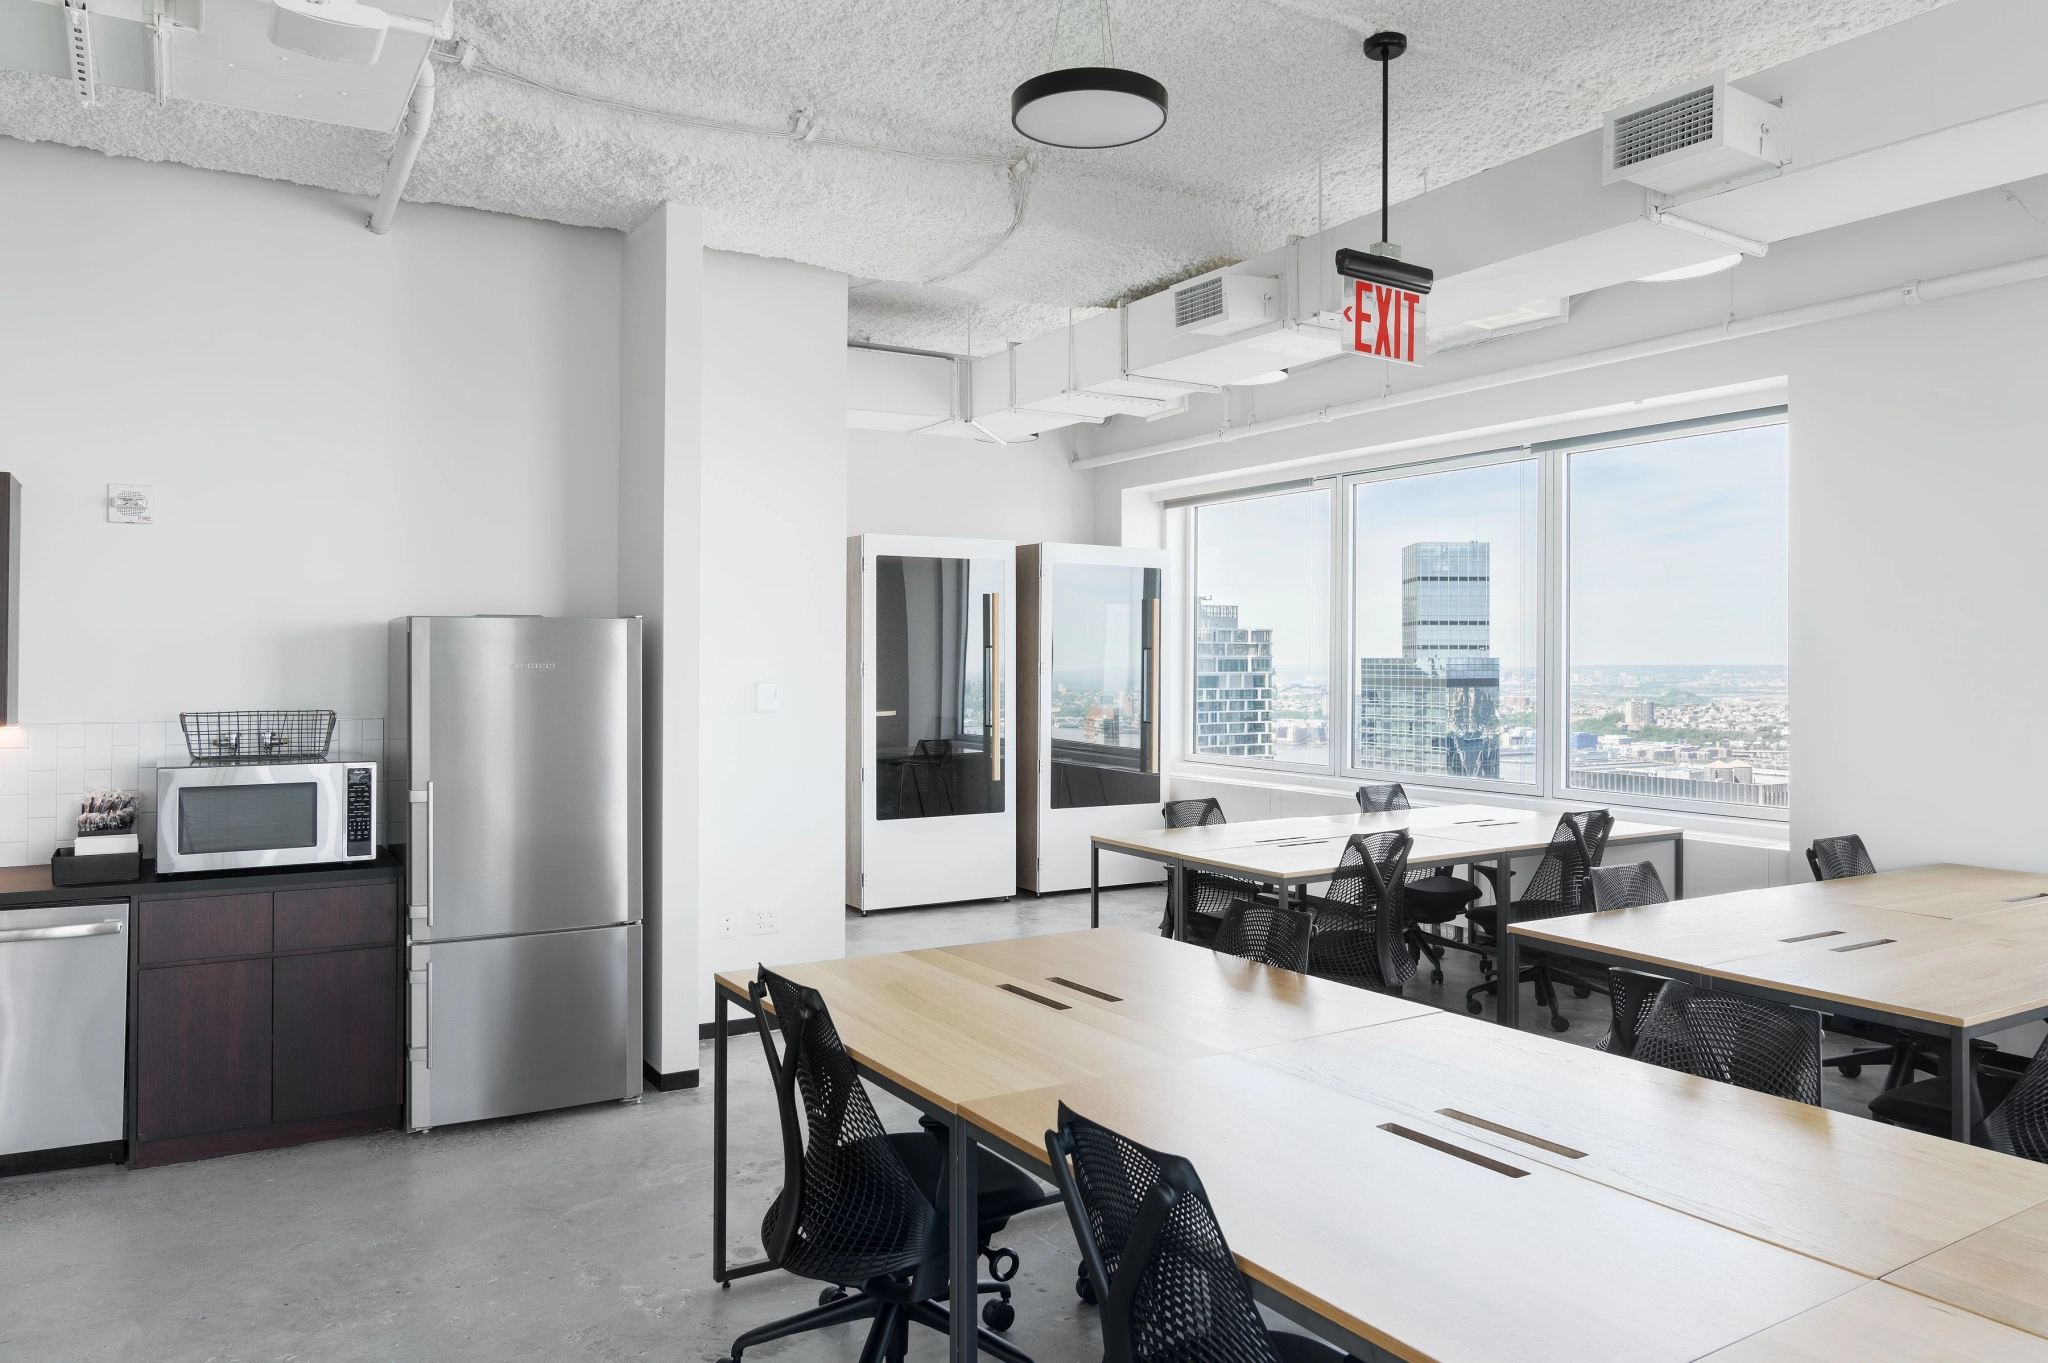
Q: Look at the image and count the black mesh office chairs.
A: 12